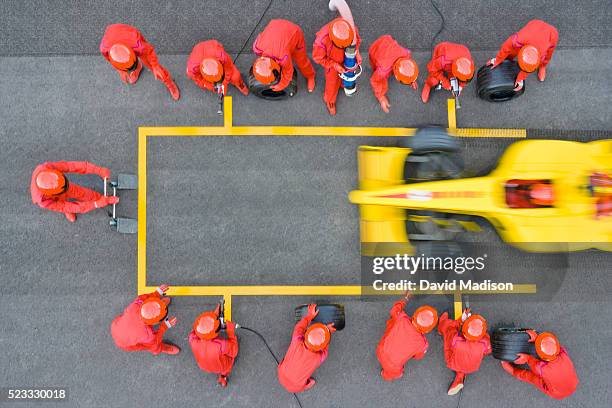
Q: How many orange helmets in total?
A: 15